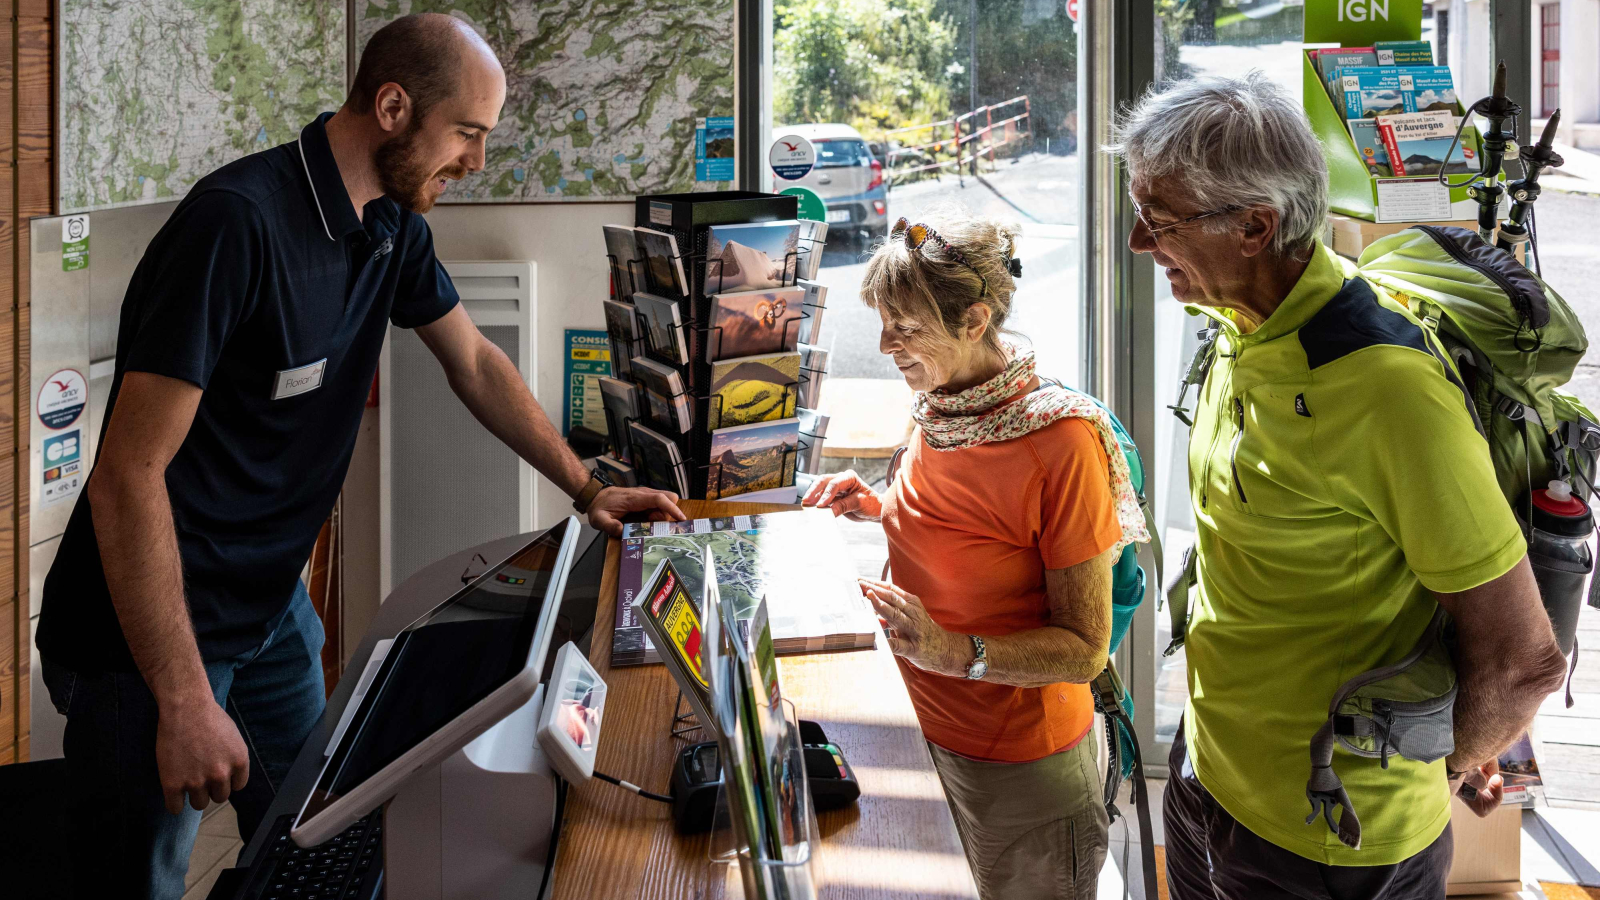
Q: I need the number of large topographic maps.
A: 2